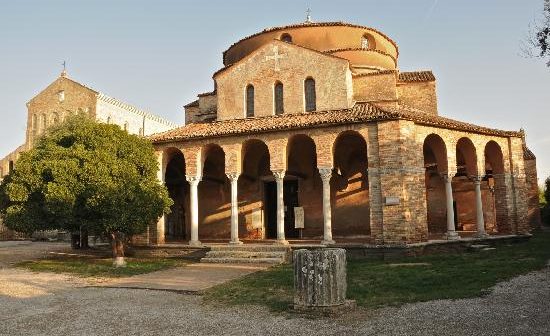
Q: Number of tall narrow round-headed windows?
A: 3